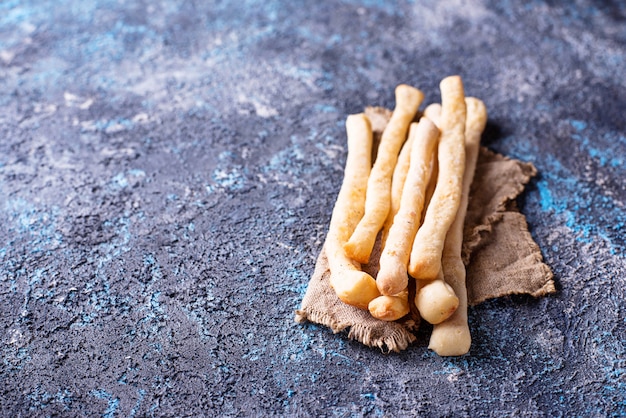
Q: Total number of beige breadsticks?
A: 7